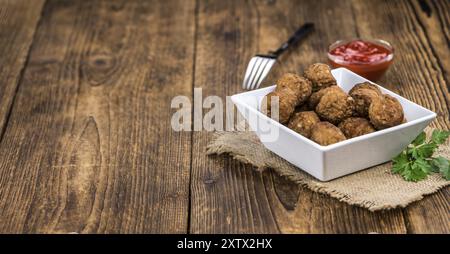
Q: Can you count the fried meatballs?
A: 10